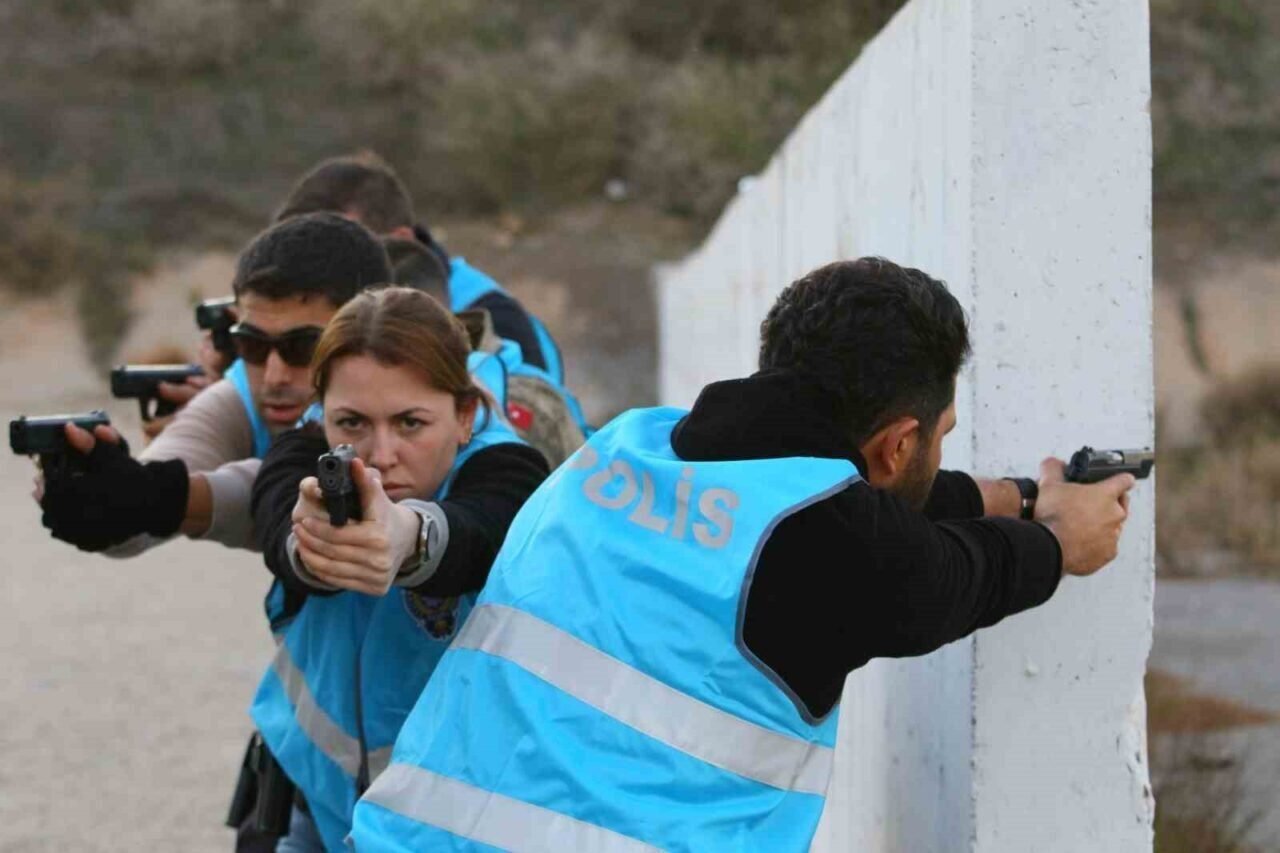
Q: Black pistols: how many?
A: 5